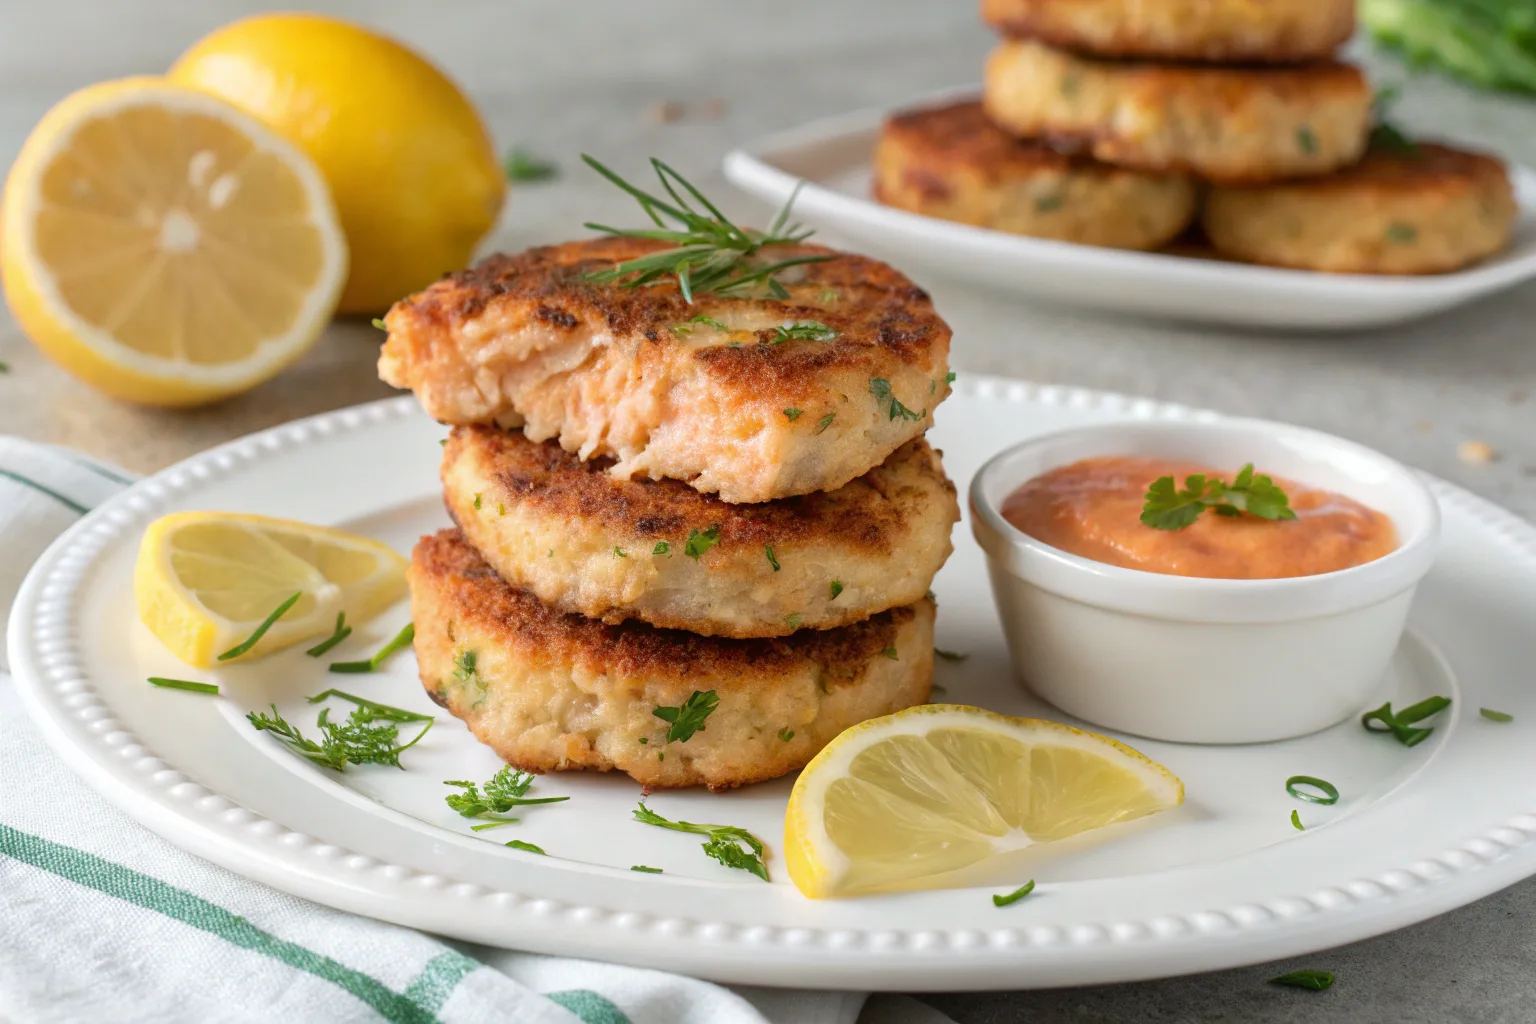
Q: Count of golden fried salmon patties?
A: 7